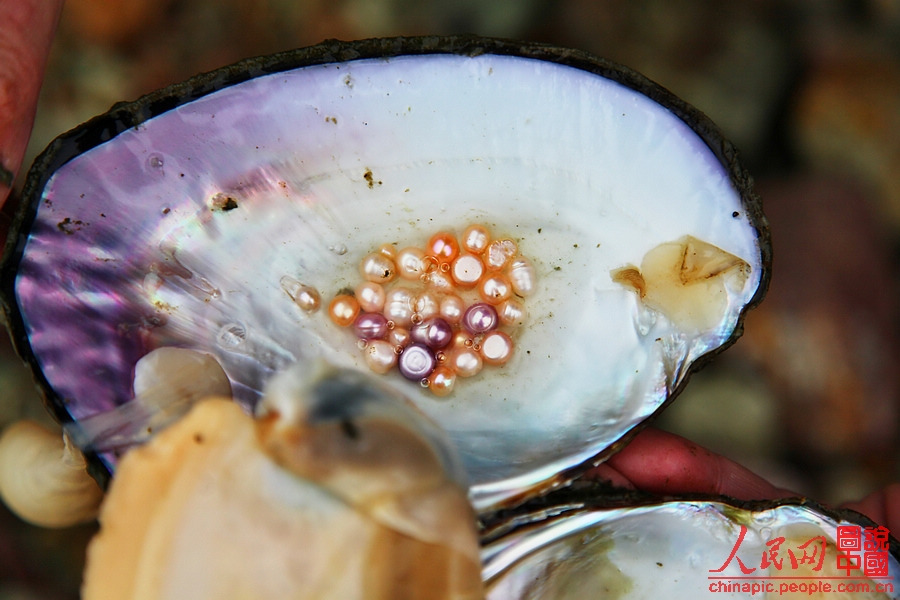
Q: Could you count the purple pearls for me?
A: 4